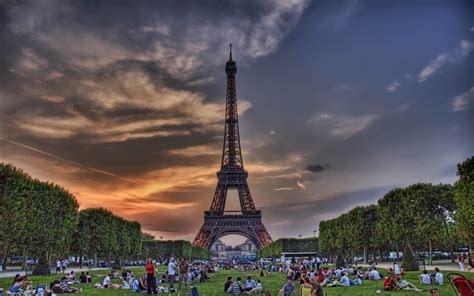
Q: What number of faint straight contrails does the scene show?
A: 1